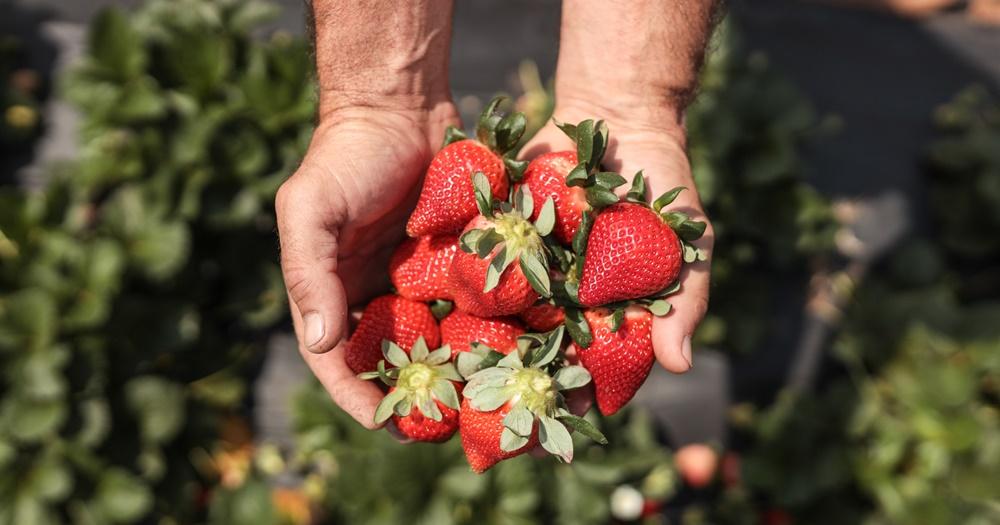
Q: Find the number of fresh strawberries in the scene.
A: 11